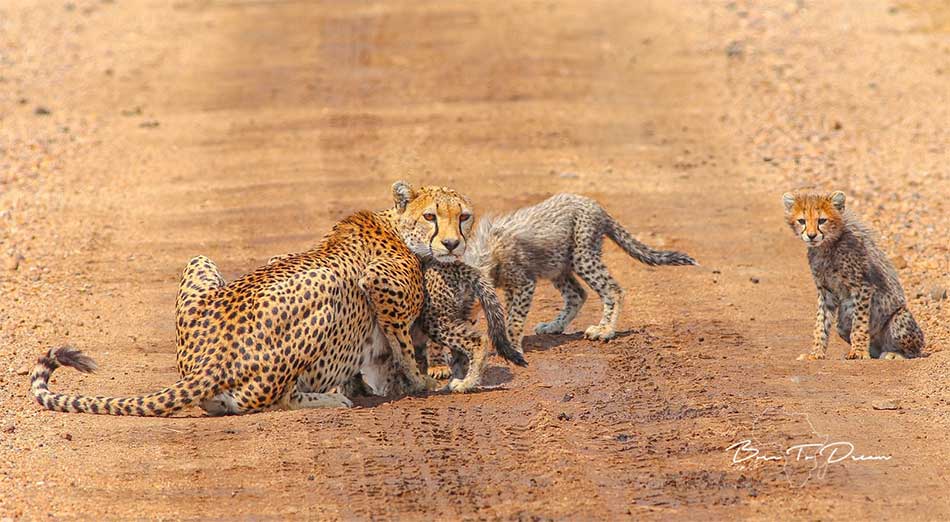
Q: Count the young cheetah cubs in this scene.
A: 3